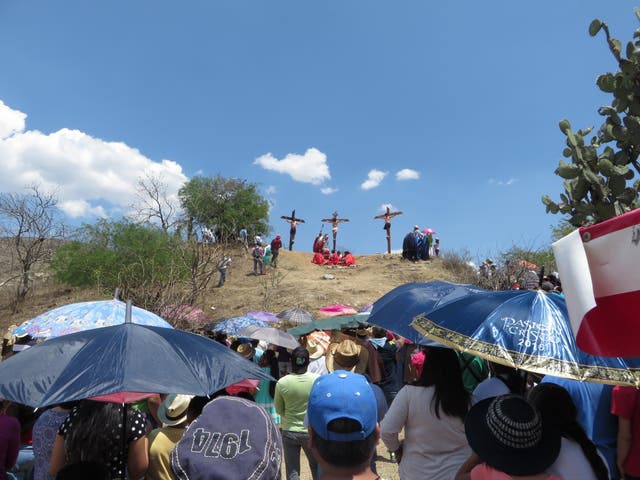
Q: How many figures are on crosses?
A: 3